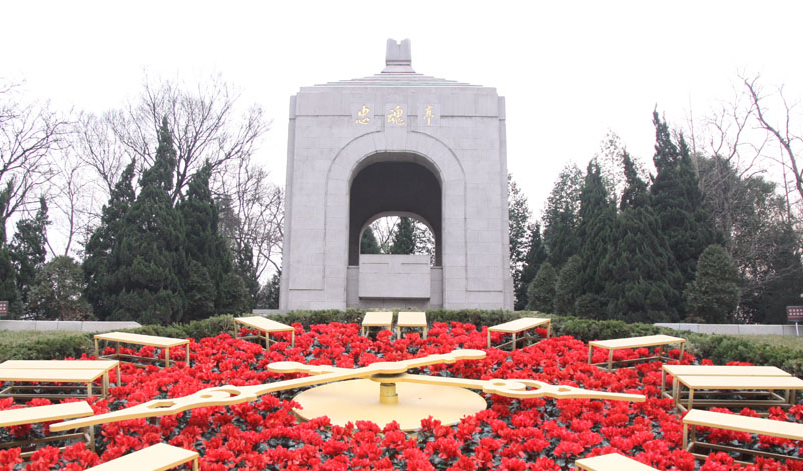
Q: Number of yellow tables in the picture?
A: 14